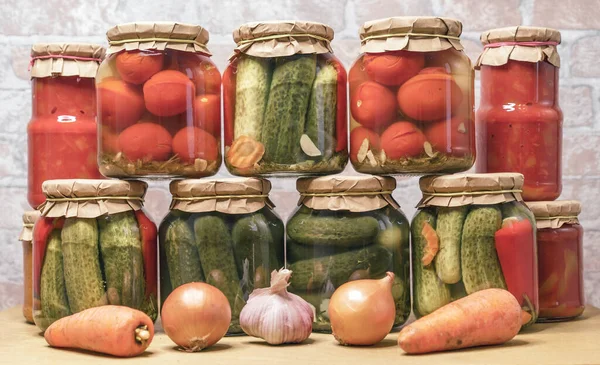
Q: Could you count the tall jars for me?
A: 2